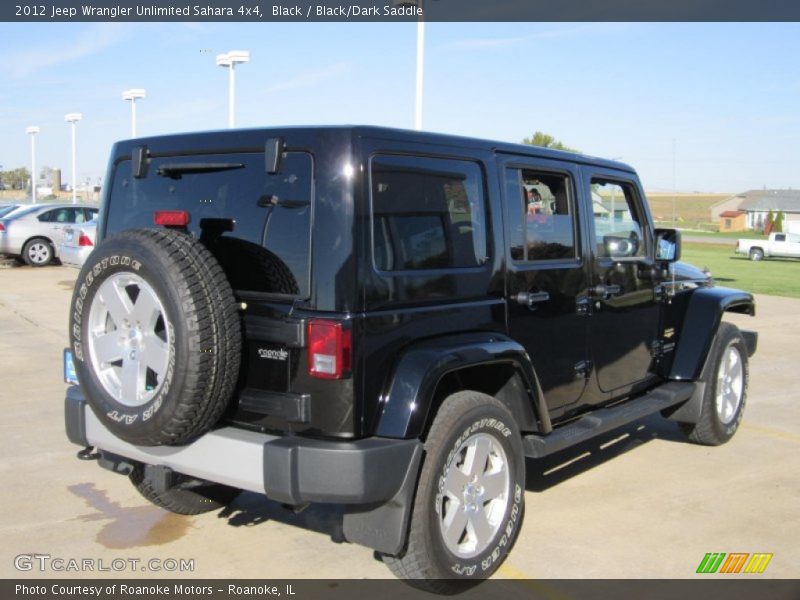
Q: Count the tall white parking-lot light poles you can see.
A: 5